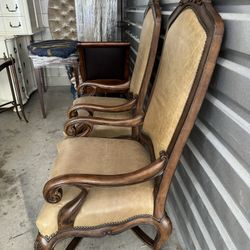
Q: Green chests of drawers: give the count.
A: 0